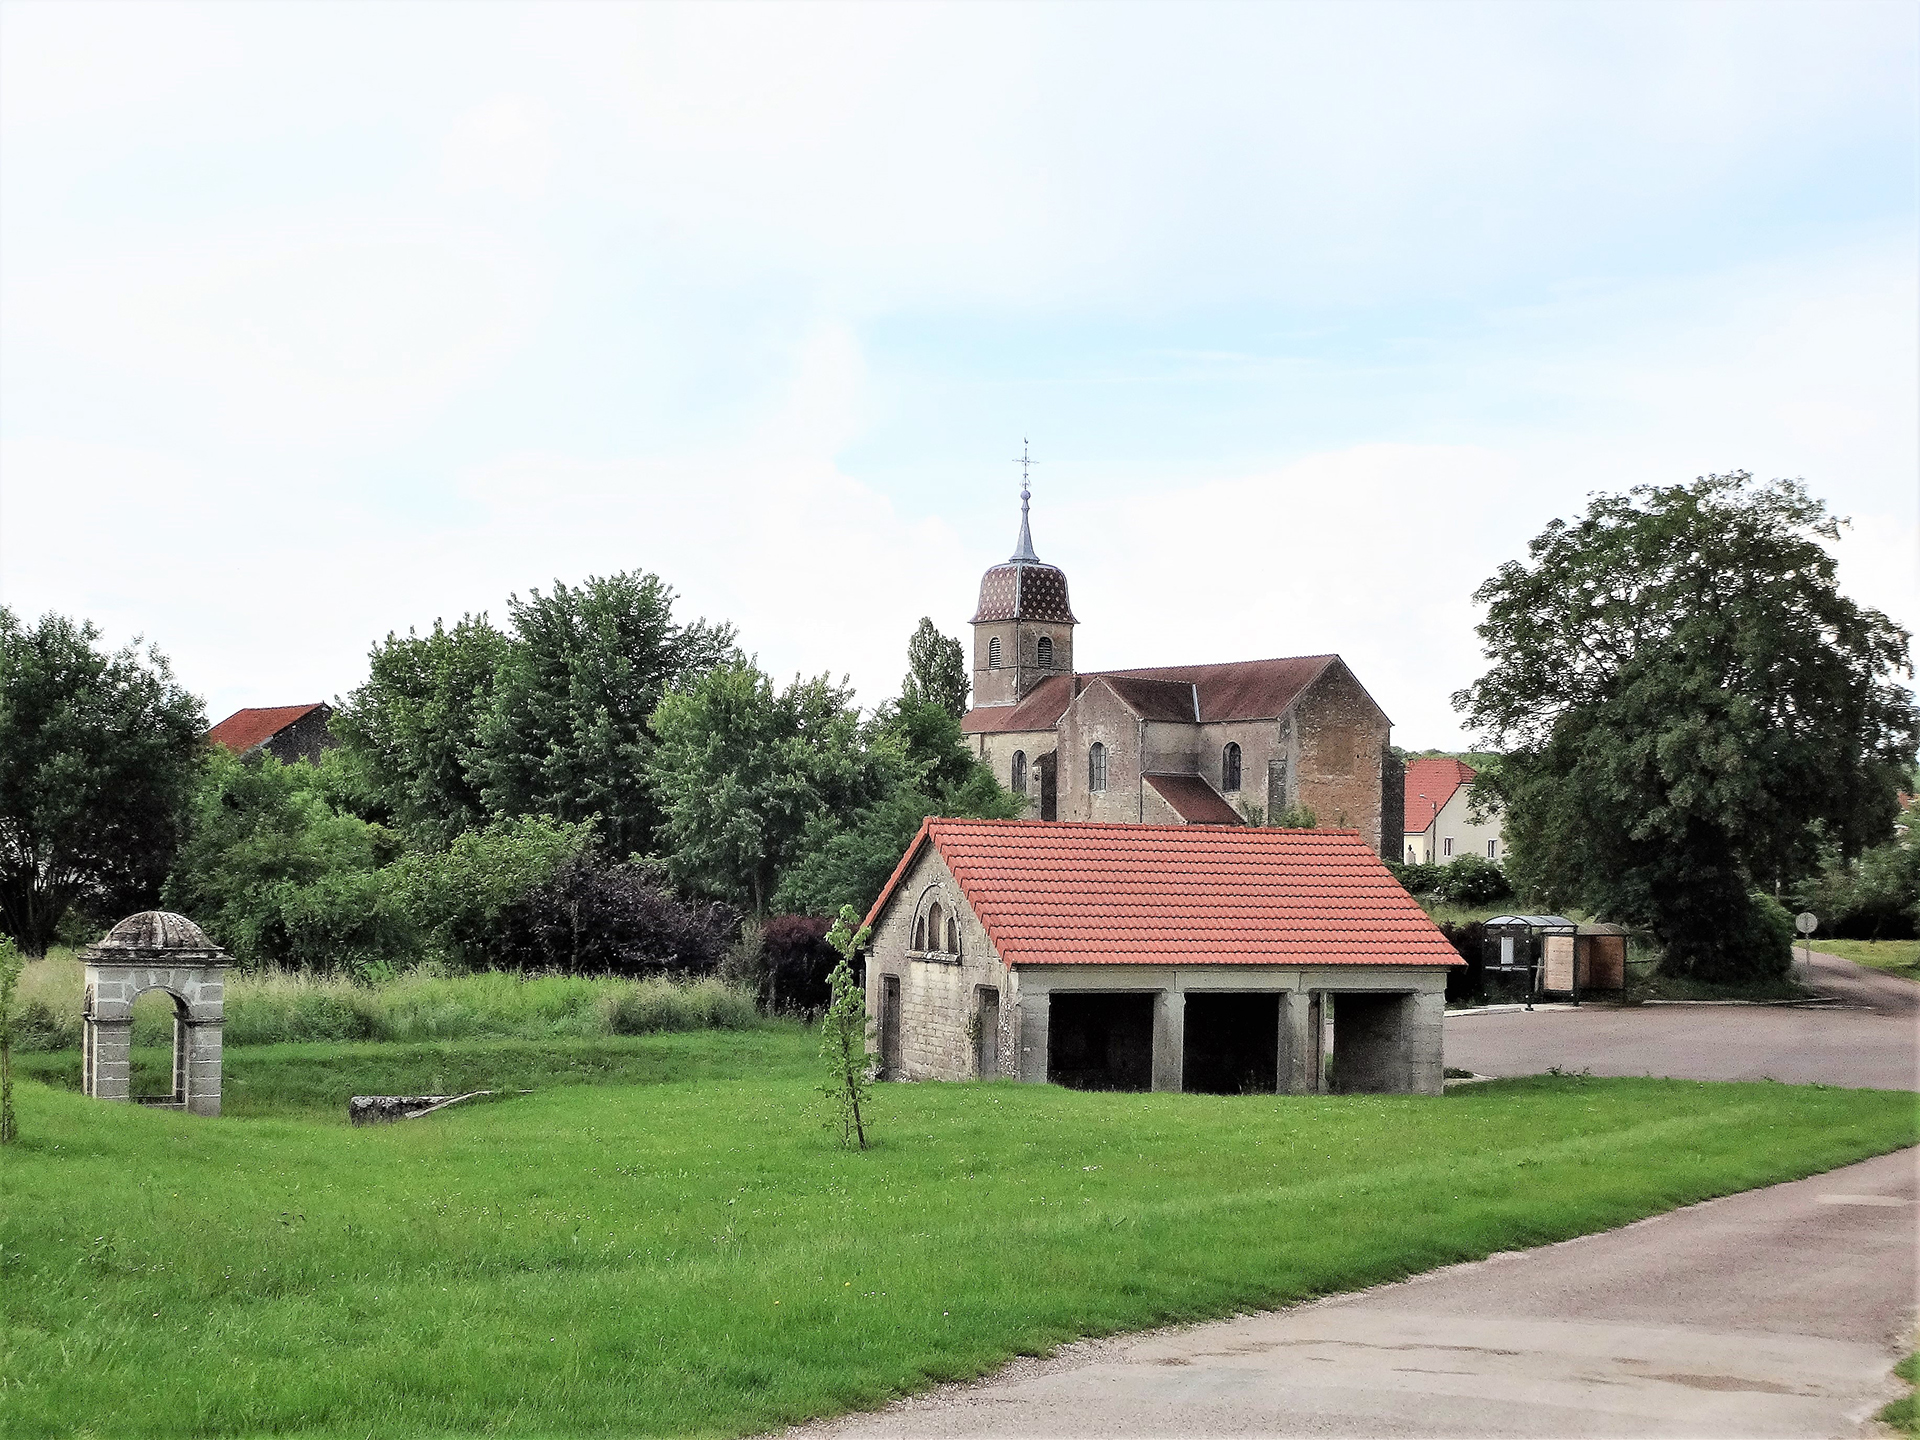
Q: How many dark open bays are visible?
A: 3